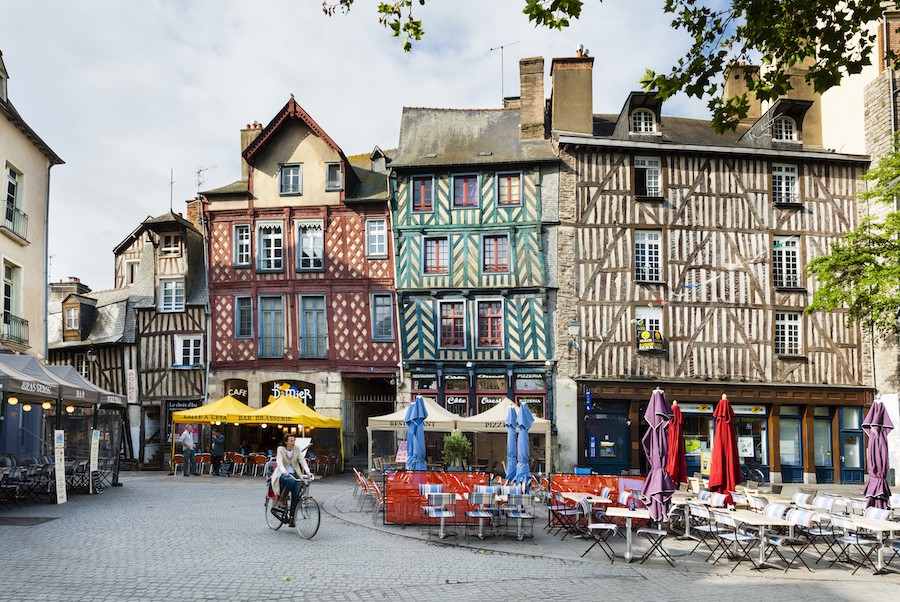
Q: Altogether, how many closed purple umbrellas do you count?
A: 2